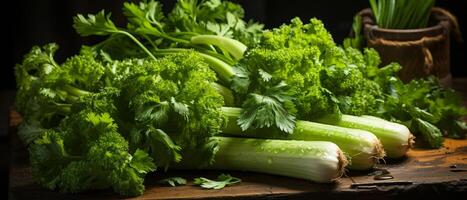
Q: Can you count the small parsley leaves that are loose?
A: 2